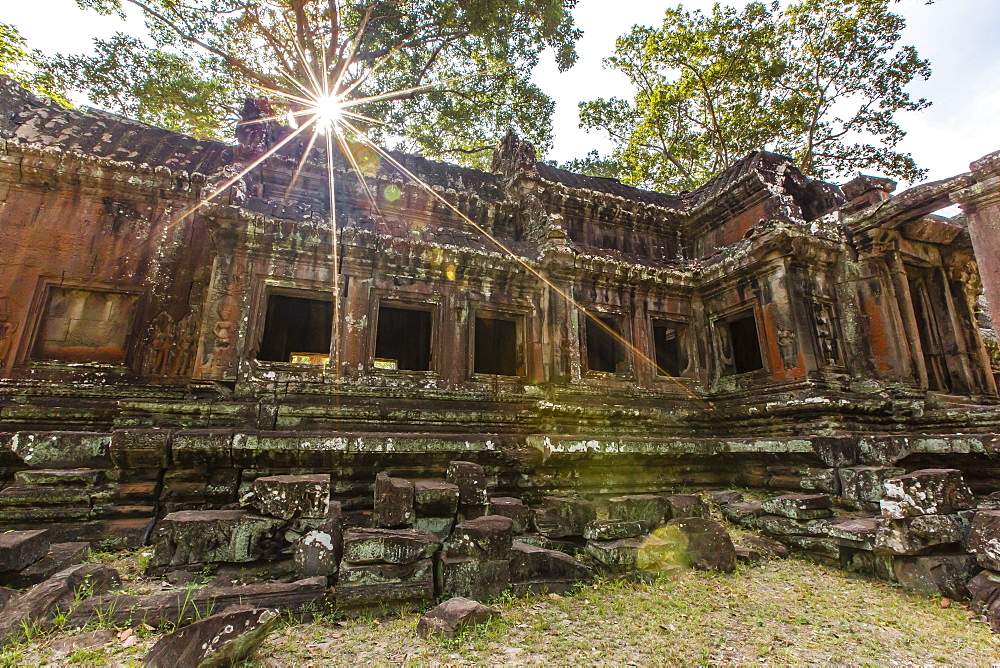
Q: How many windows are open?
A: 6